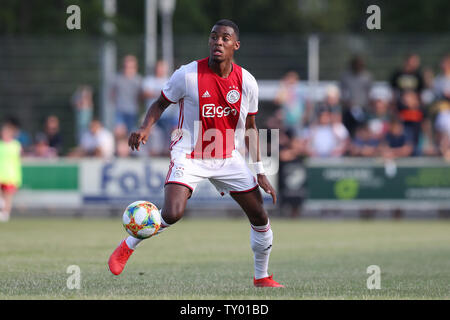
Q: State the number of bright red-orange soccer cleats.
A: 2